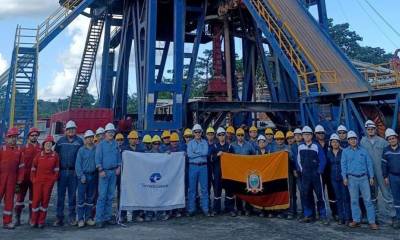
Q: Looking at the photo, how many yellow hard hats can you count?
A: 14